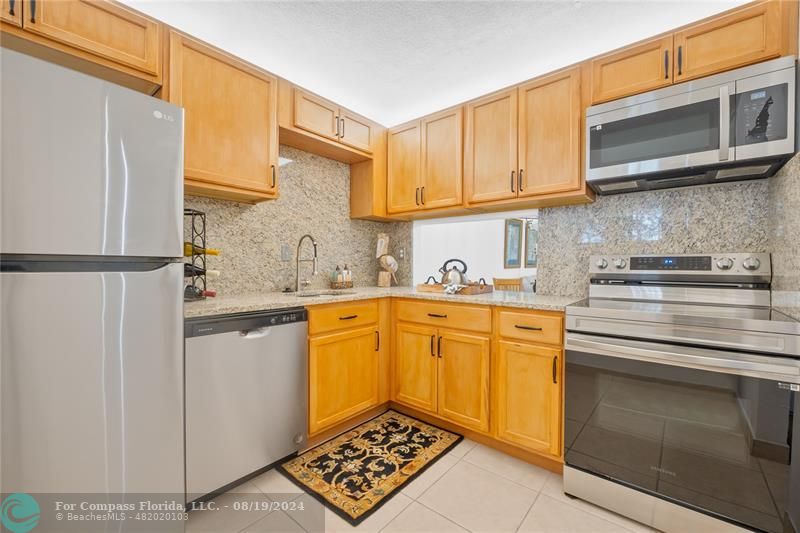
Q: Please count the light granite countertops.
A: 1